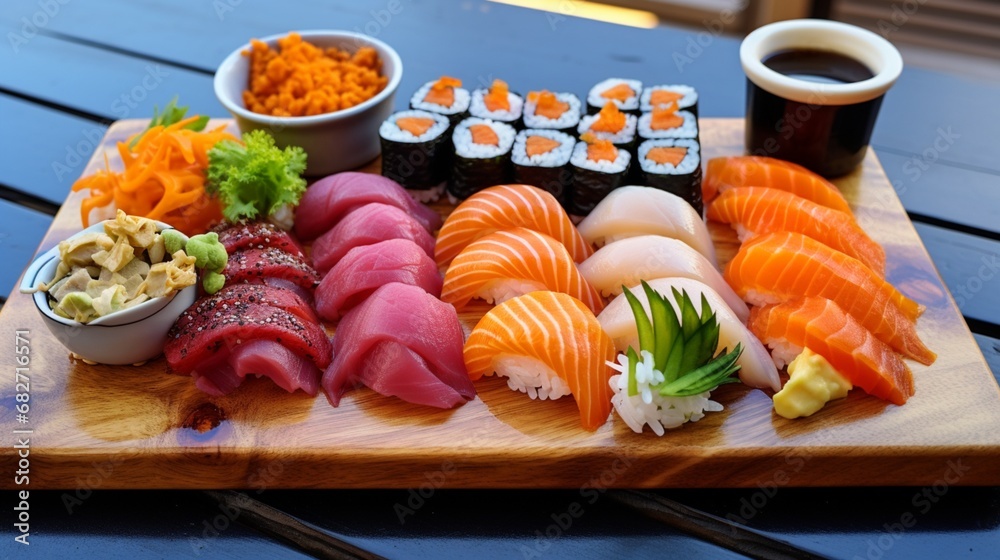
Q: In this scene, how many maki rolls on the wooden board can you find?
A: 12